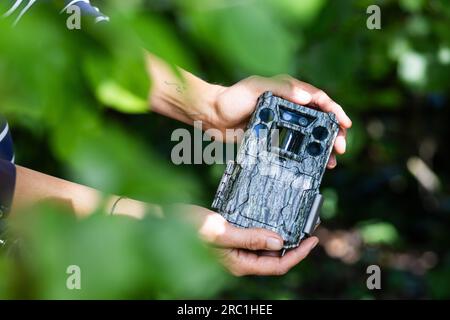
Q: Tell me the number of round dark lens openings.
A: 4